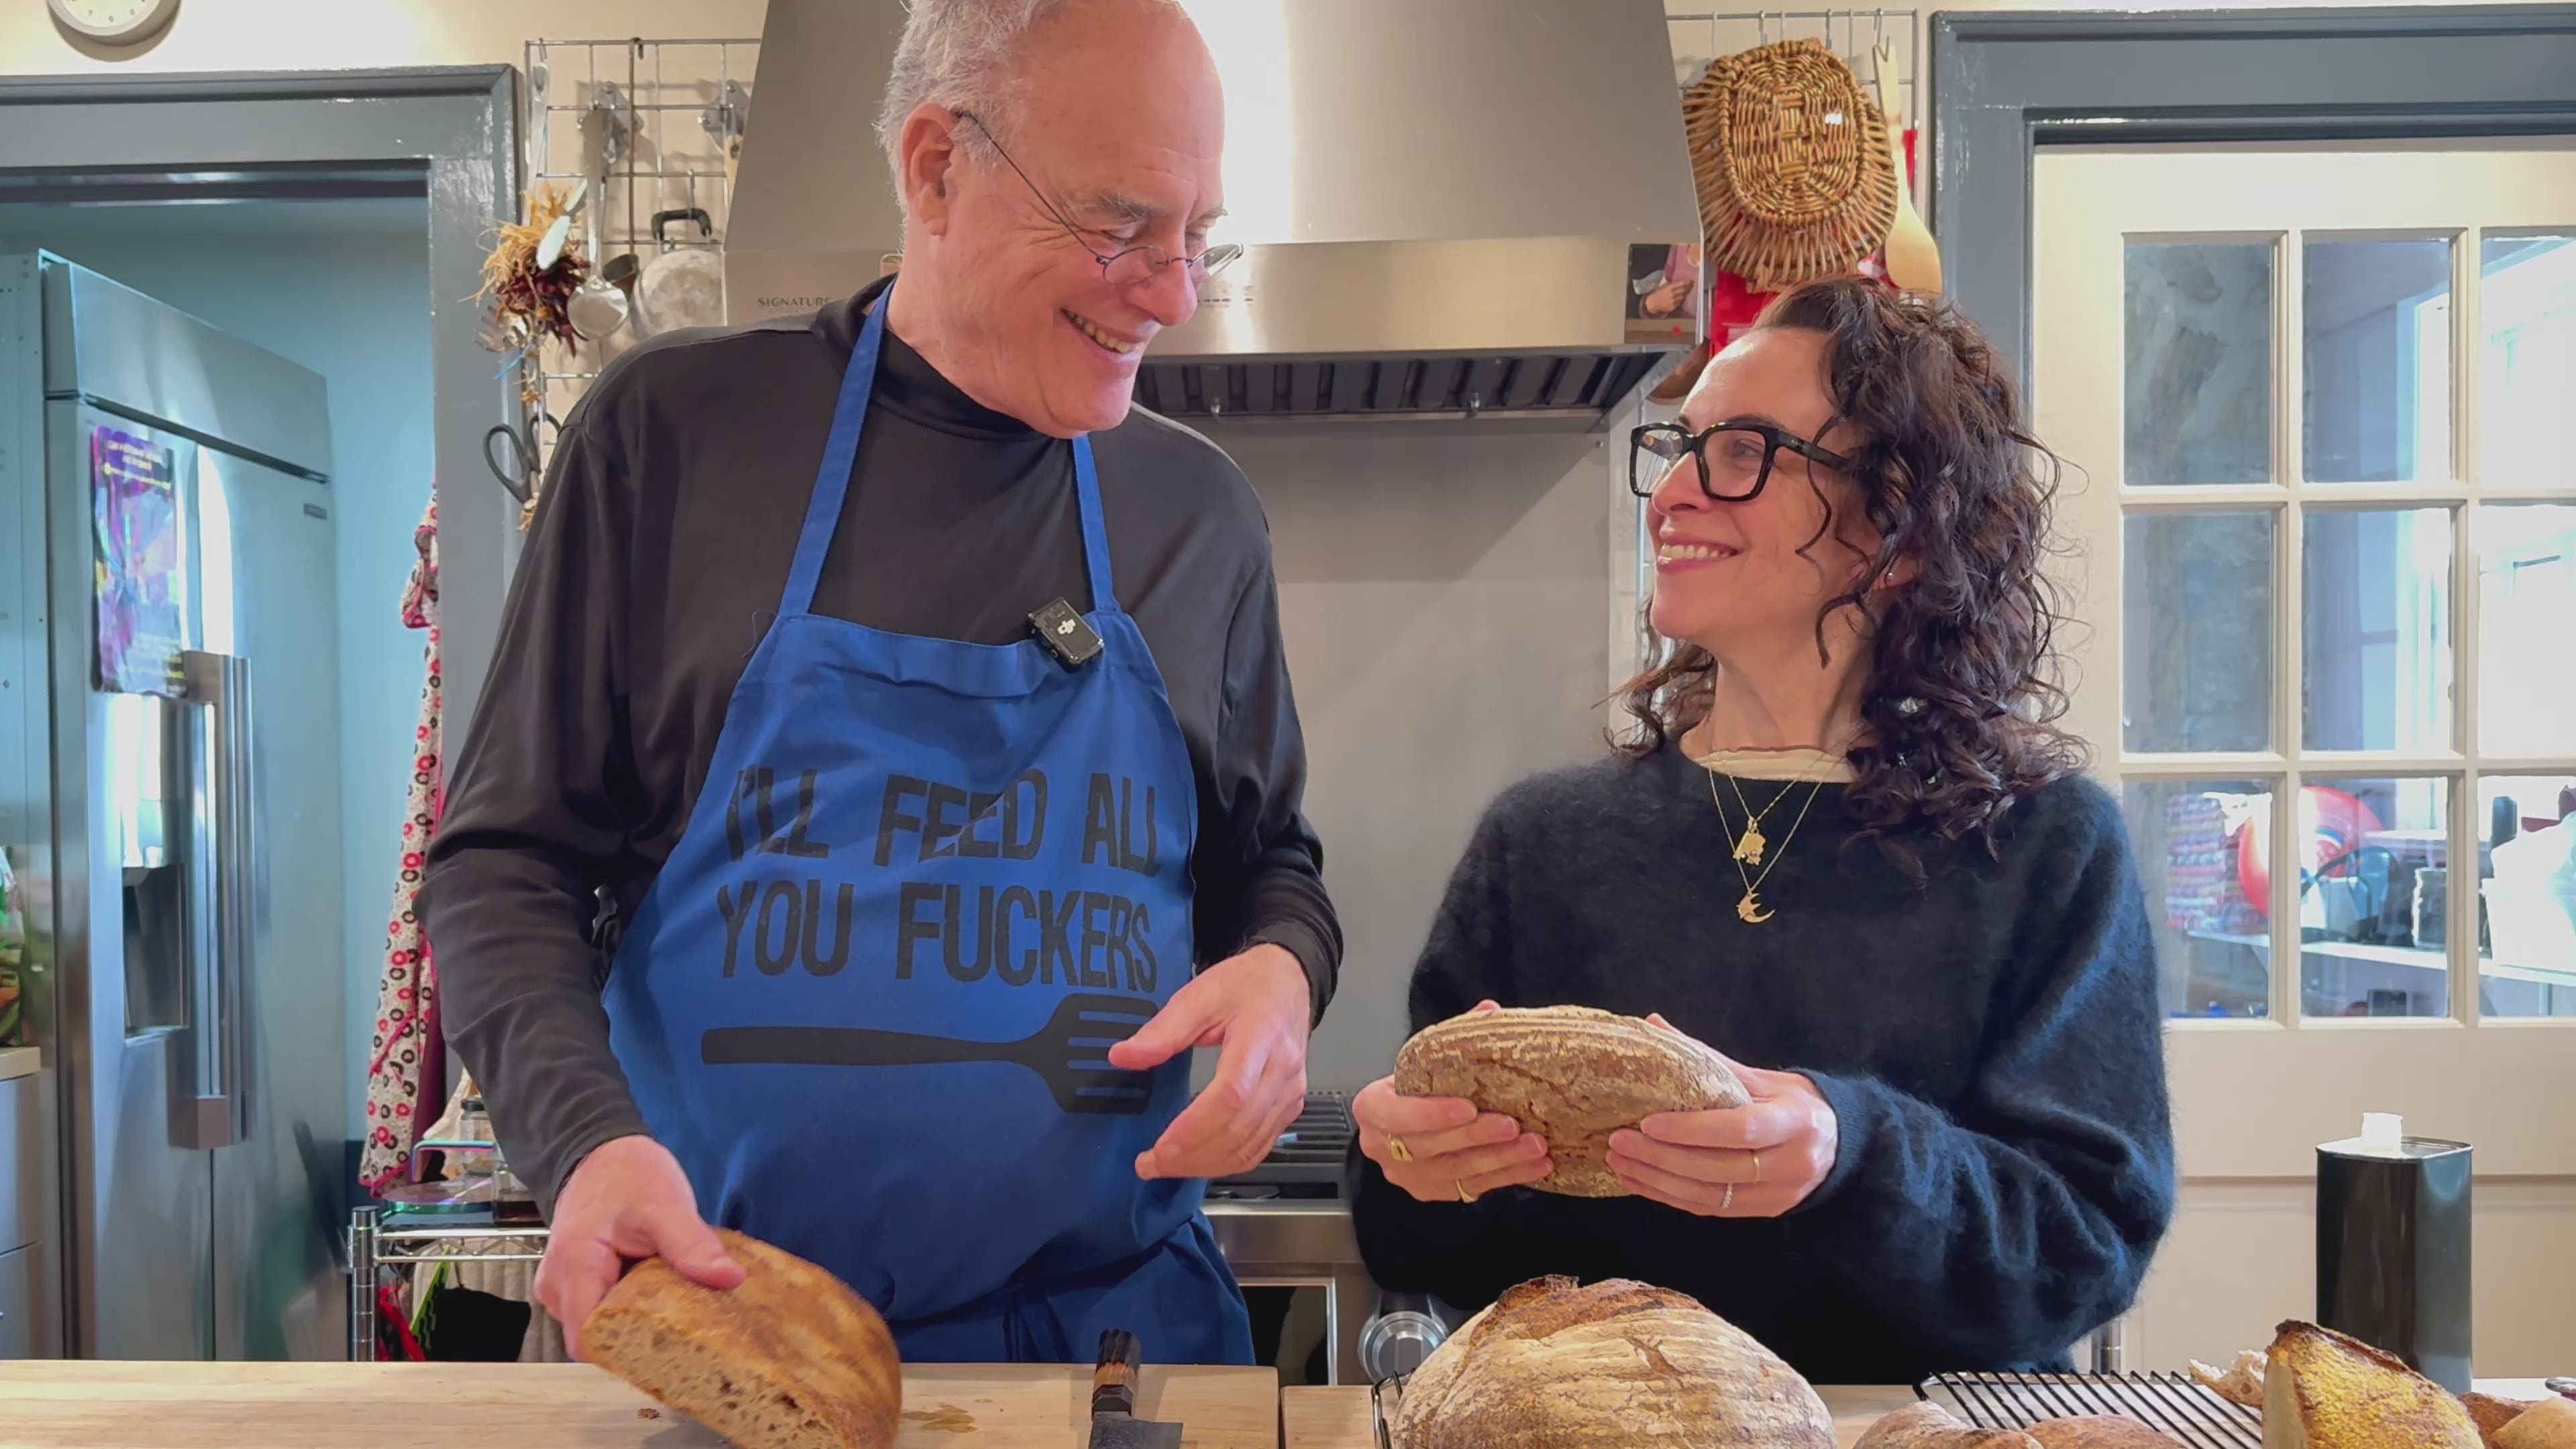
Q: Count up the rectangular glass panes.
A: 9